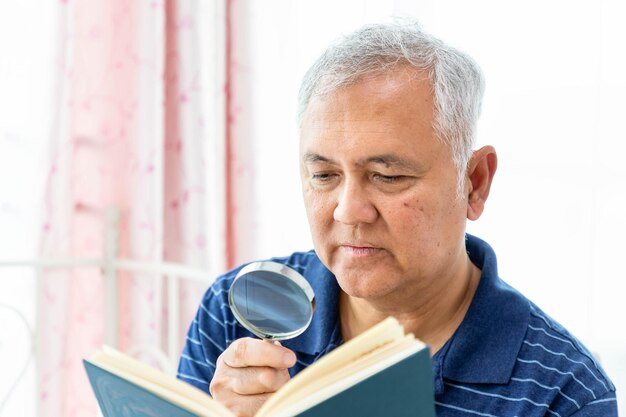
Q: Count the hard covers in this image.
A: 2